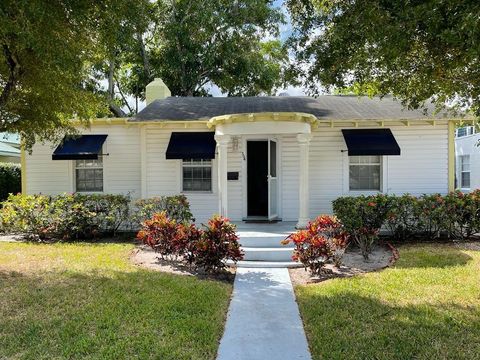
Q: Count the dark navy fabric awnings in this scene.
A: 3